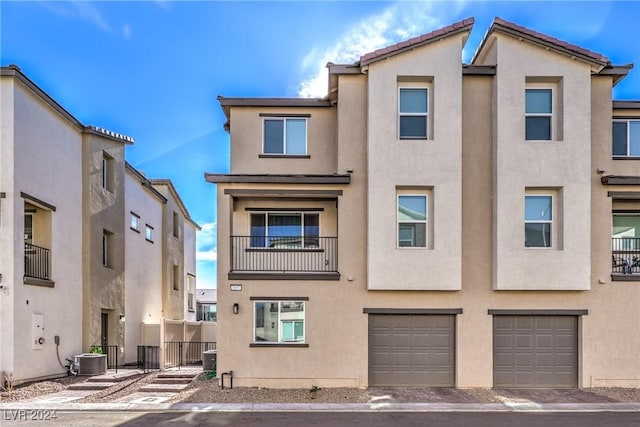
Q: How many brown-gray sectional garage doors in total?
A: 2